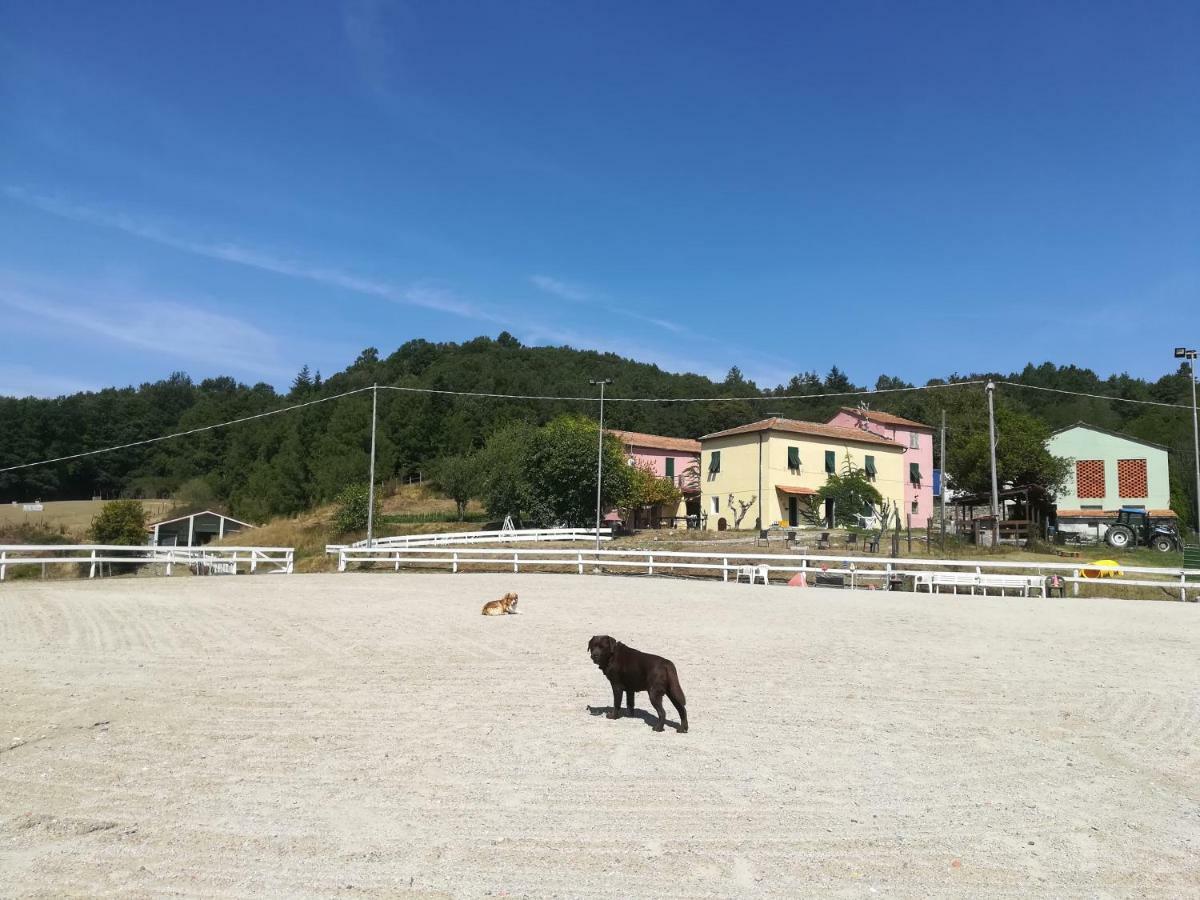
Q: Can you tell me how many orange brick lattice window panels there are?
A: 2